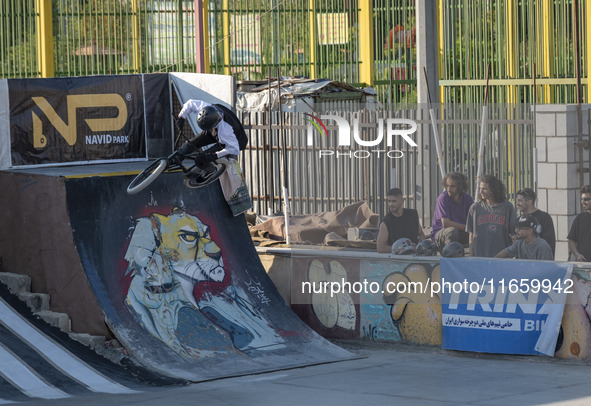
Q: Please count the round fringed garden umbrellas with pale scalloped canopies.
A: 0